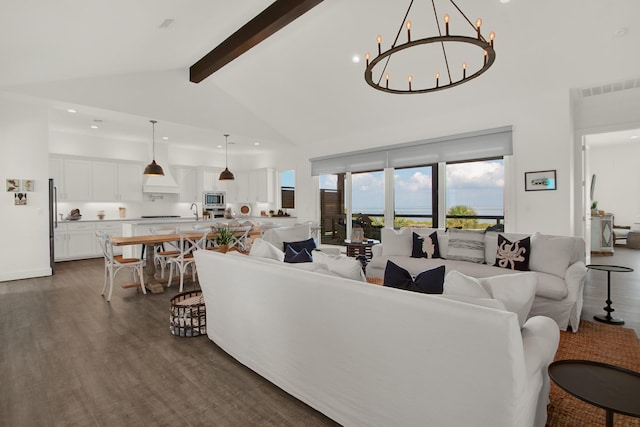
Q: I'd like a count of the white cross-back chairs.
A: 6